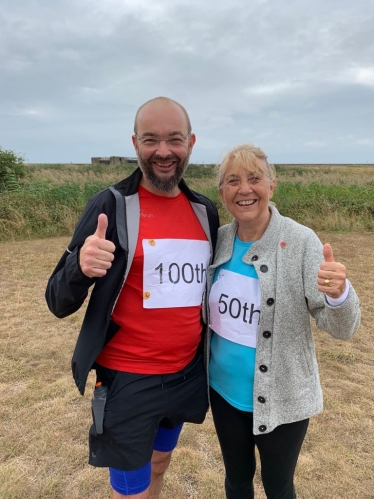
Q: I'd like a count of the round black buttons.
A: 7